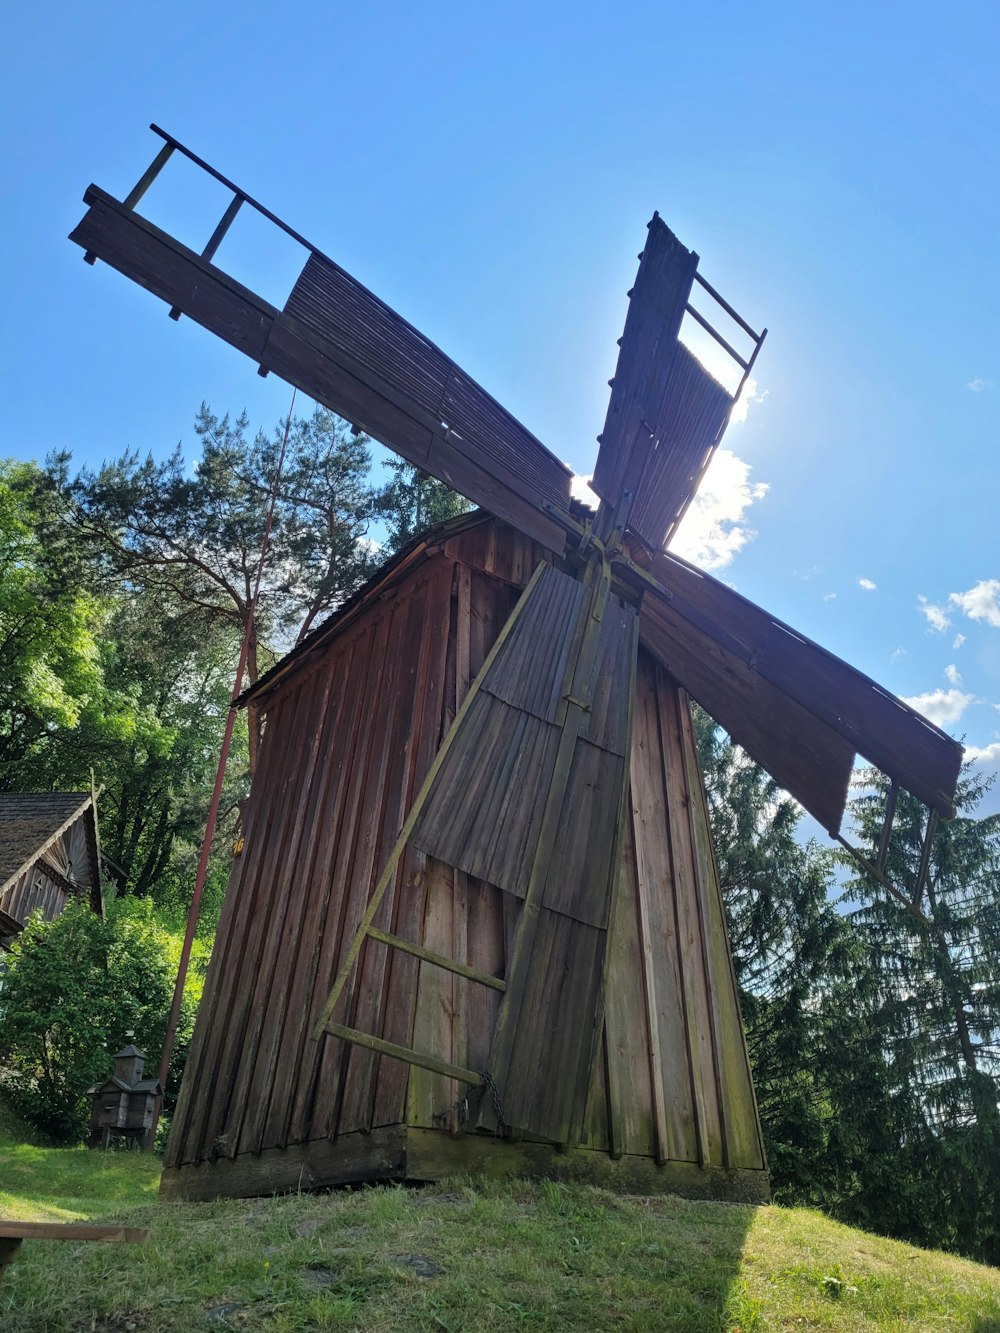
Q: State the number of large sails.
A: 4